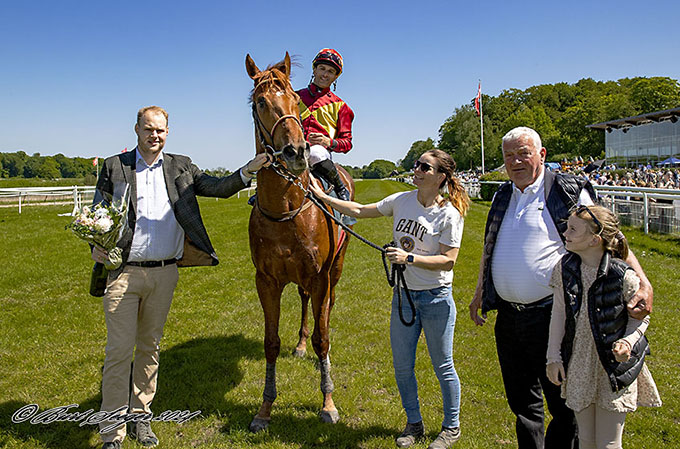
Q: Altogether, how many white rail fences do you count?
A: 2